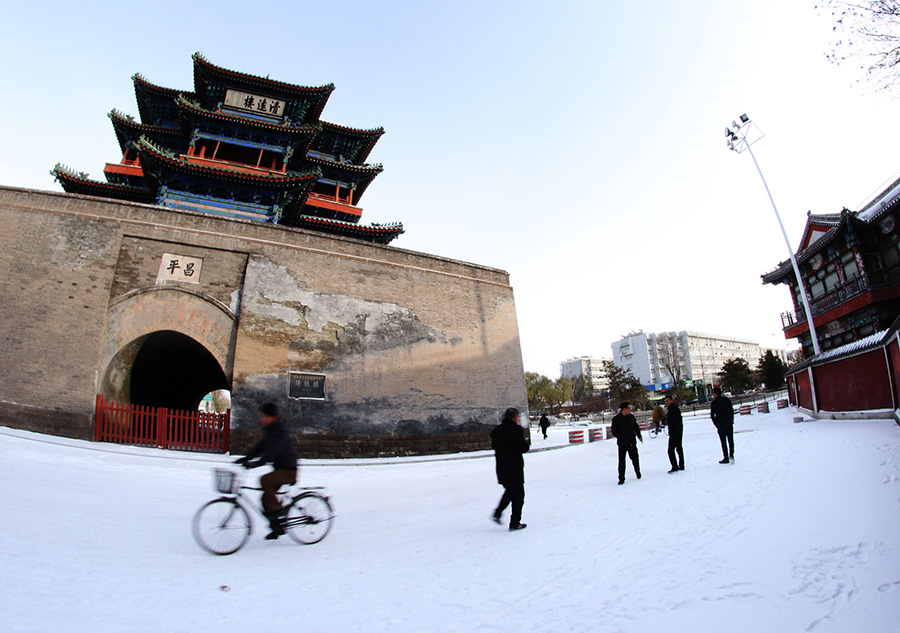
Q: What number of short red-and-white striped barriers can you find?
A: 8